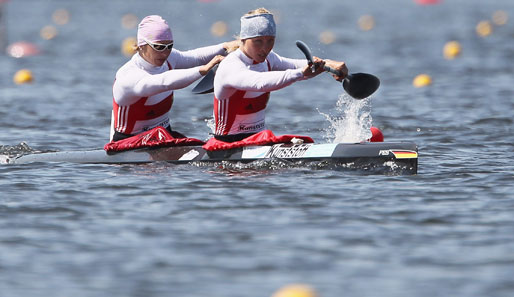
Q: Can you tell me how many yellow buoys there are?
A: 13